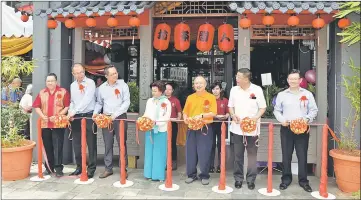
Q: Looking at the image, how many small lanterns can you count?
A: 11